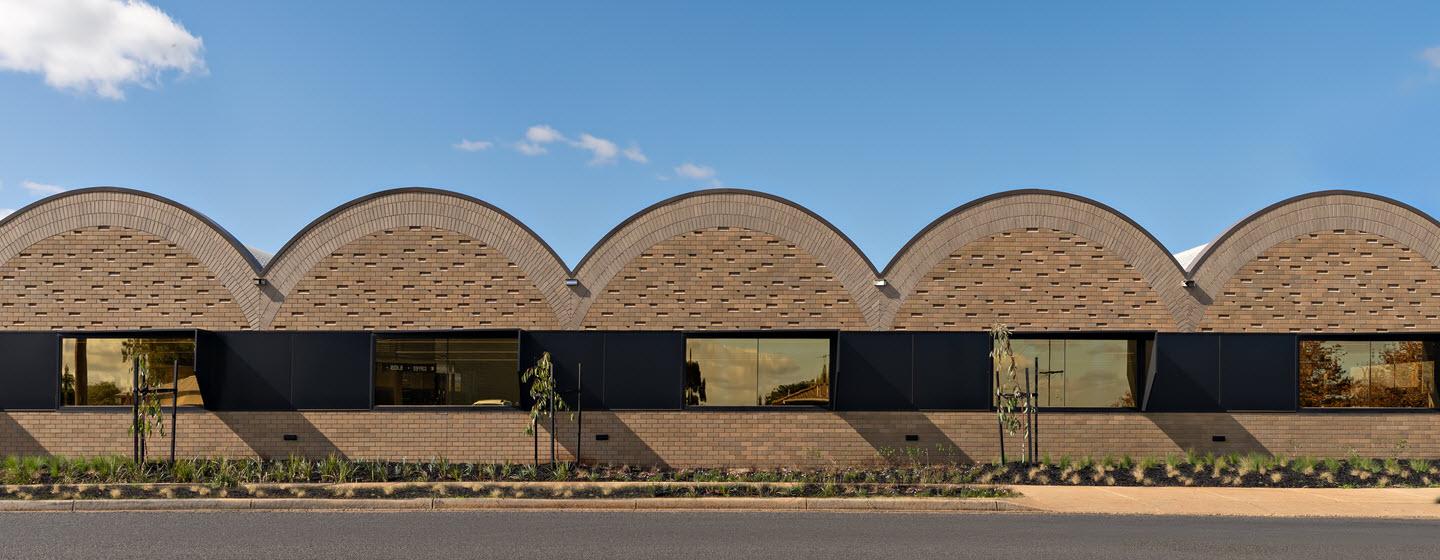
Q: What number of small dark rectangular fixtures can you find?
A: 4